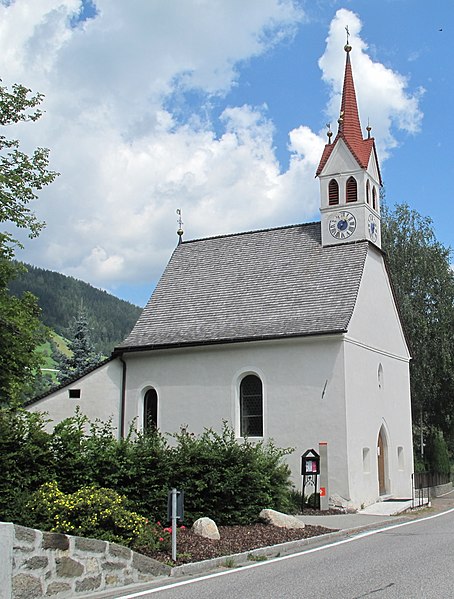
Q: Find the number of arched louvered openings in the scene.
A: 4